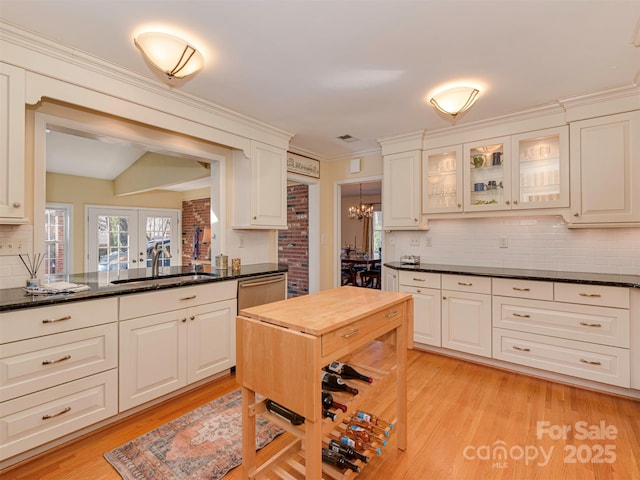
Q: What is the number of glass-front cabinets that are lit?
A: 3